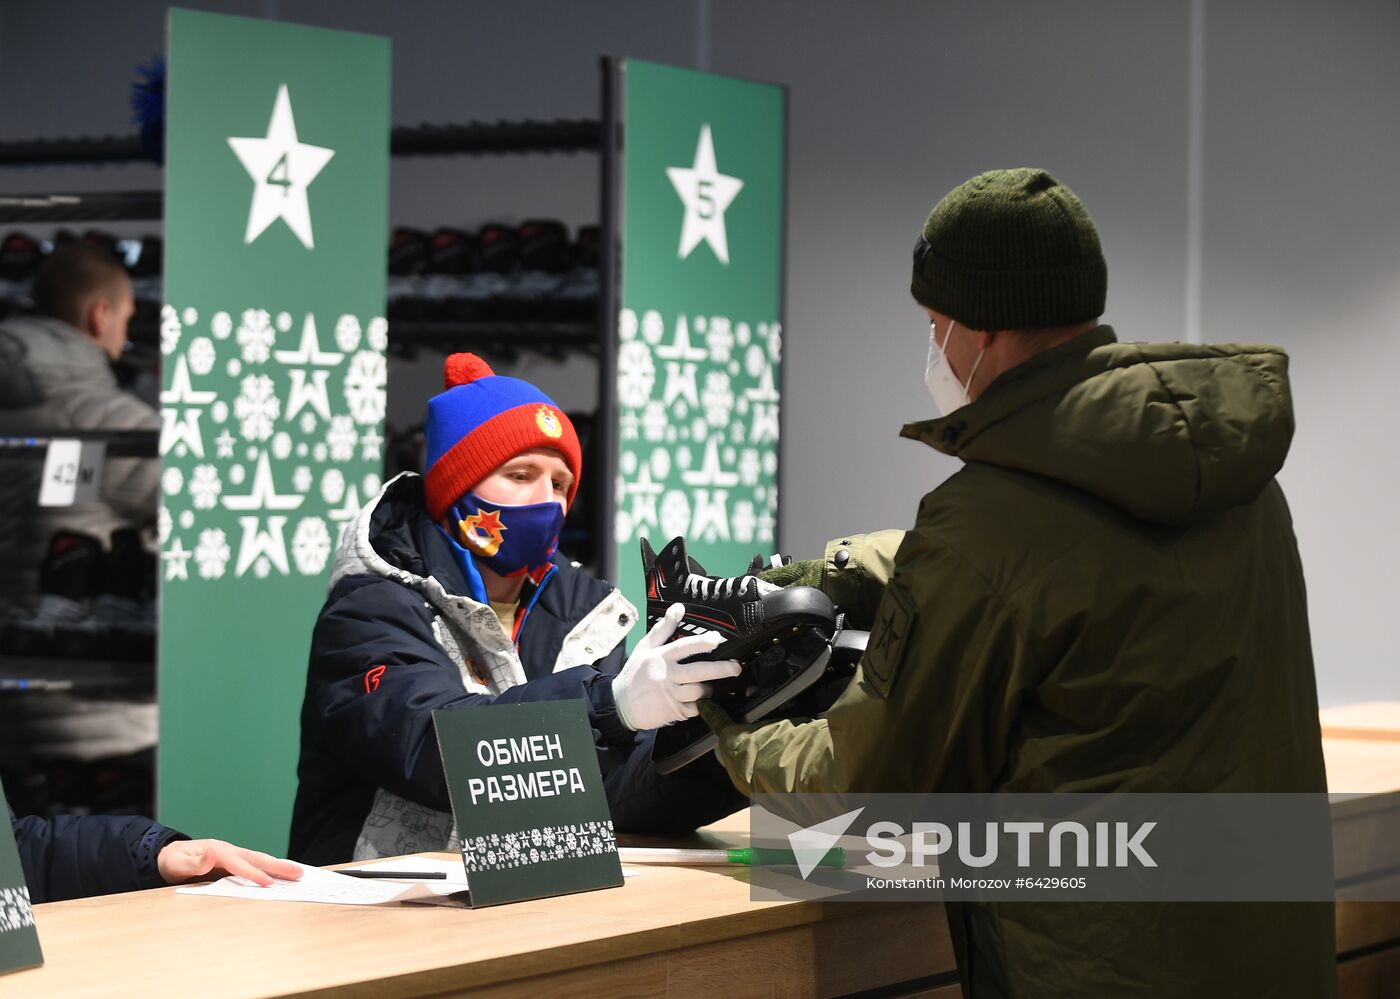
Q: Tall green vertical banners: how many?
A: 2